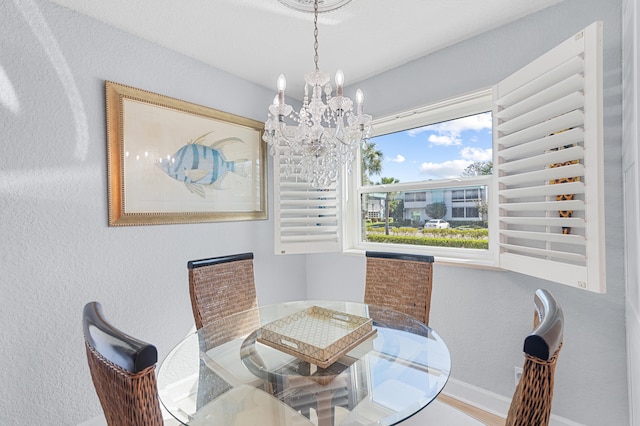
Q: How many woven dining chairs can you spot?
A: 4